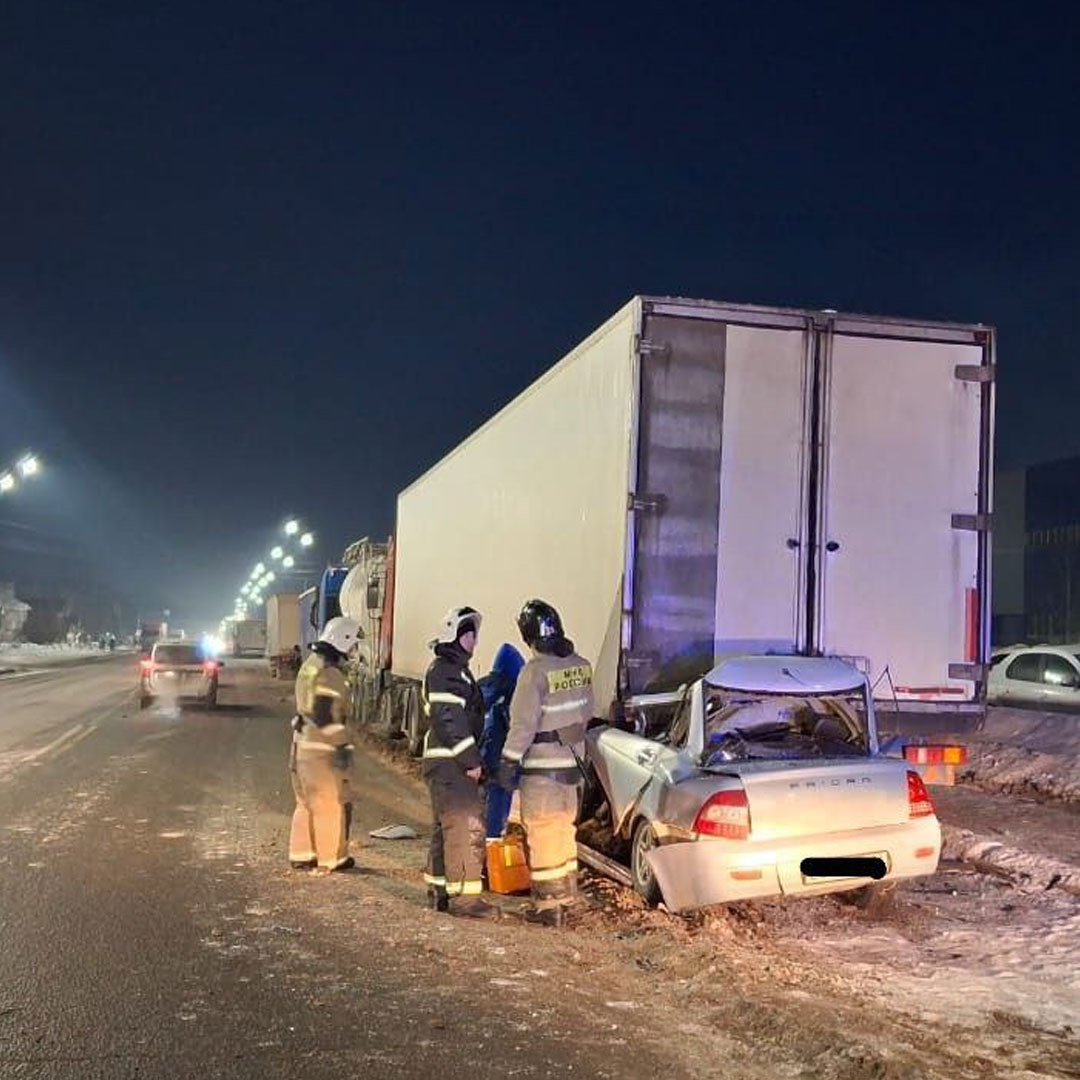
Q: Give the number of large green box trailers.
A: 0